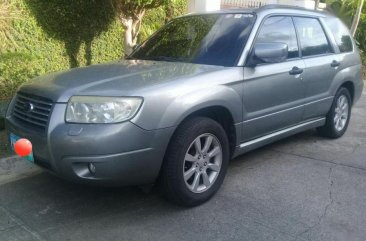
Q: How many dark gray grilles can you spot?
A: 1